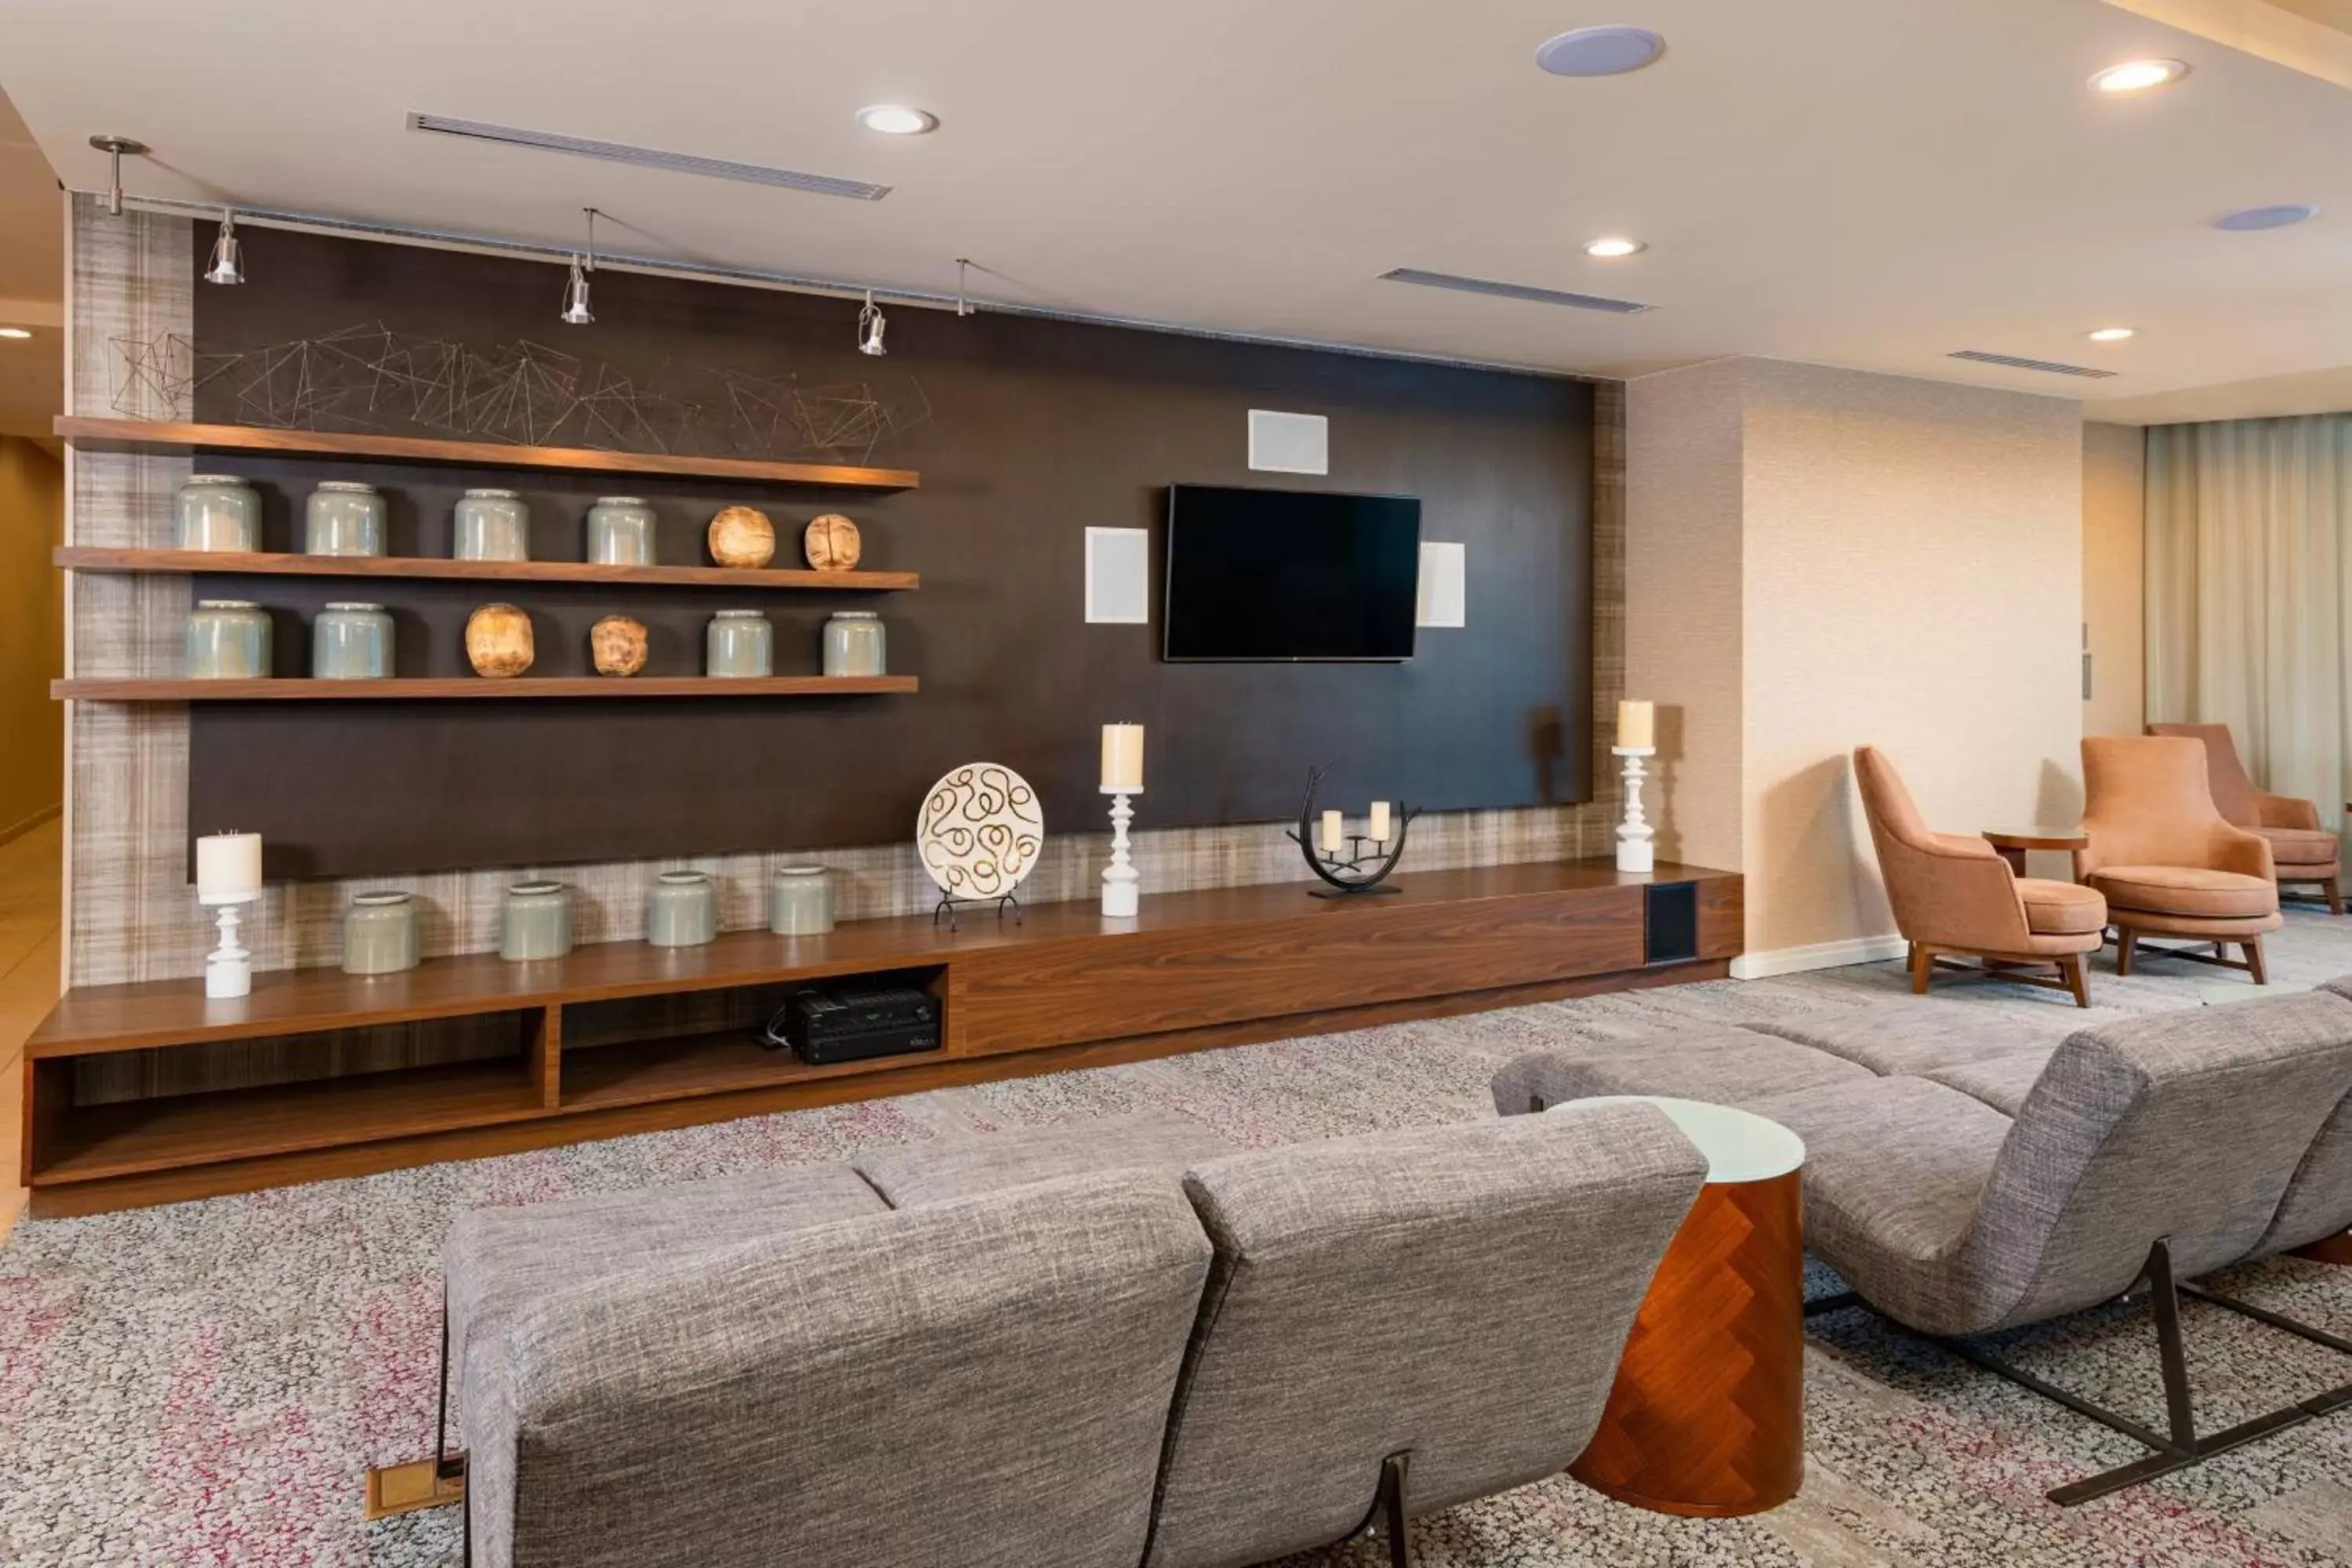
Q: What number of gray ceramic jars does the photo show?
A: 12